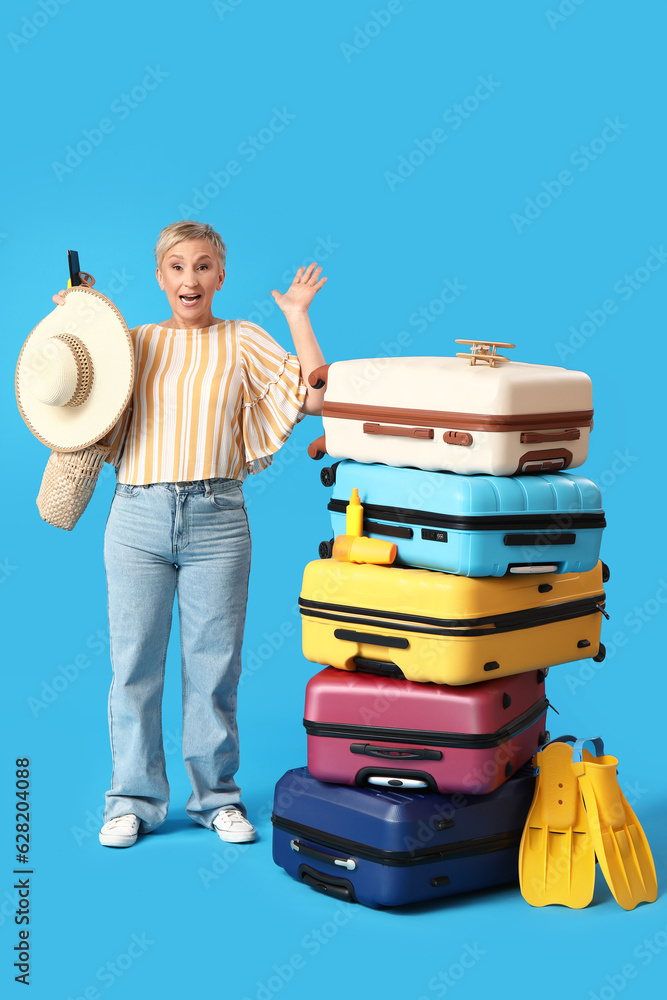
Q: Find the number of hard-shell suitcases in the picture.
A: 5